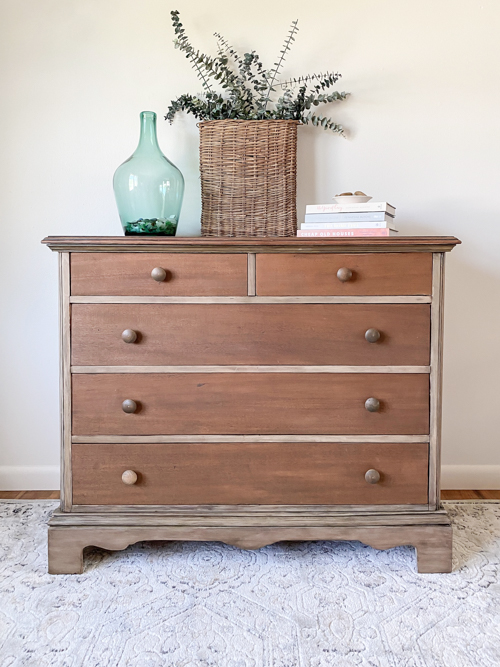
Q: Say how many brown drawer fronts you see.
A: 5